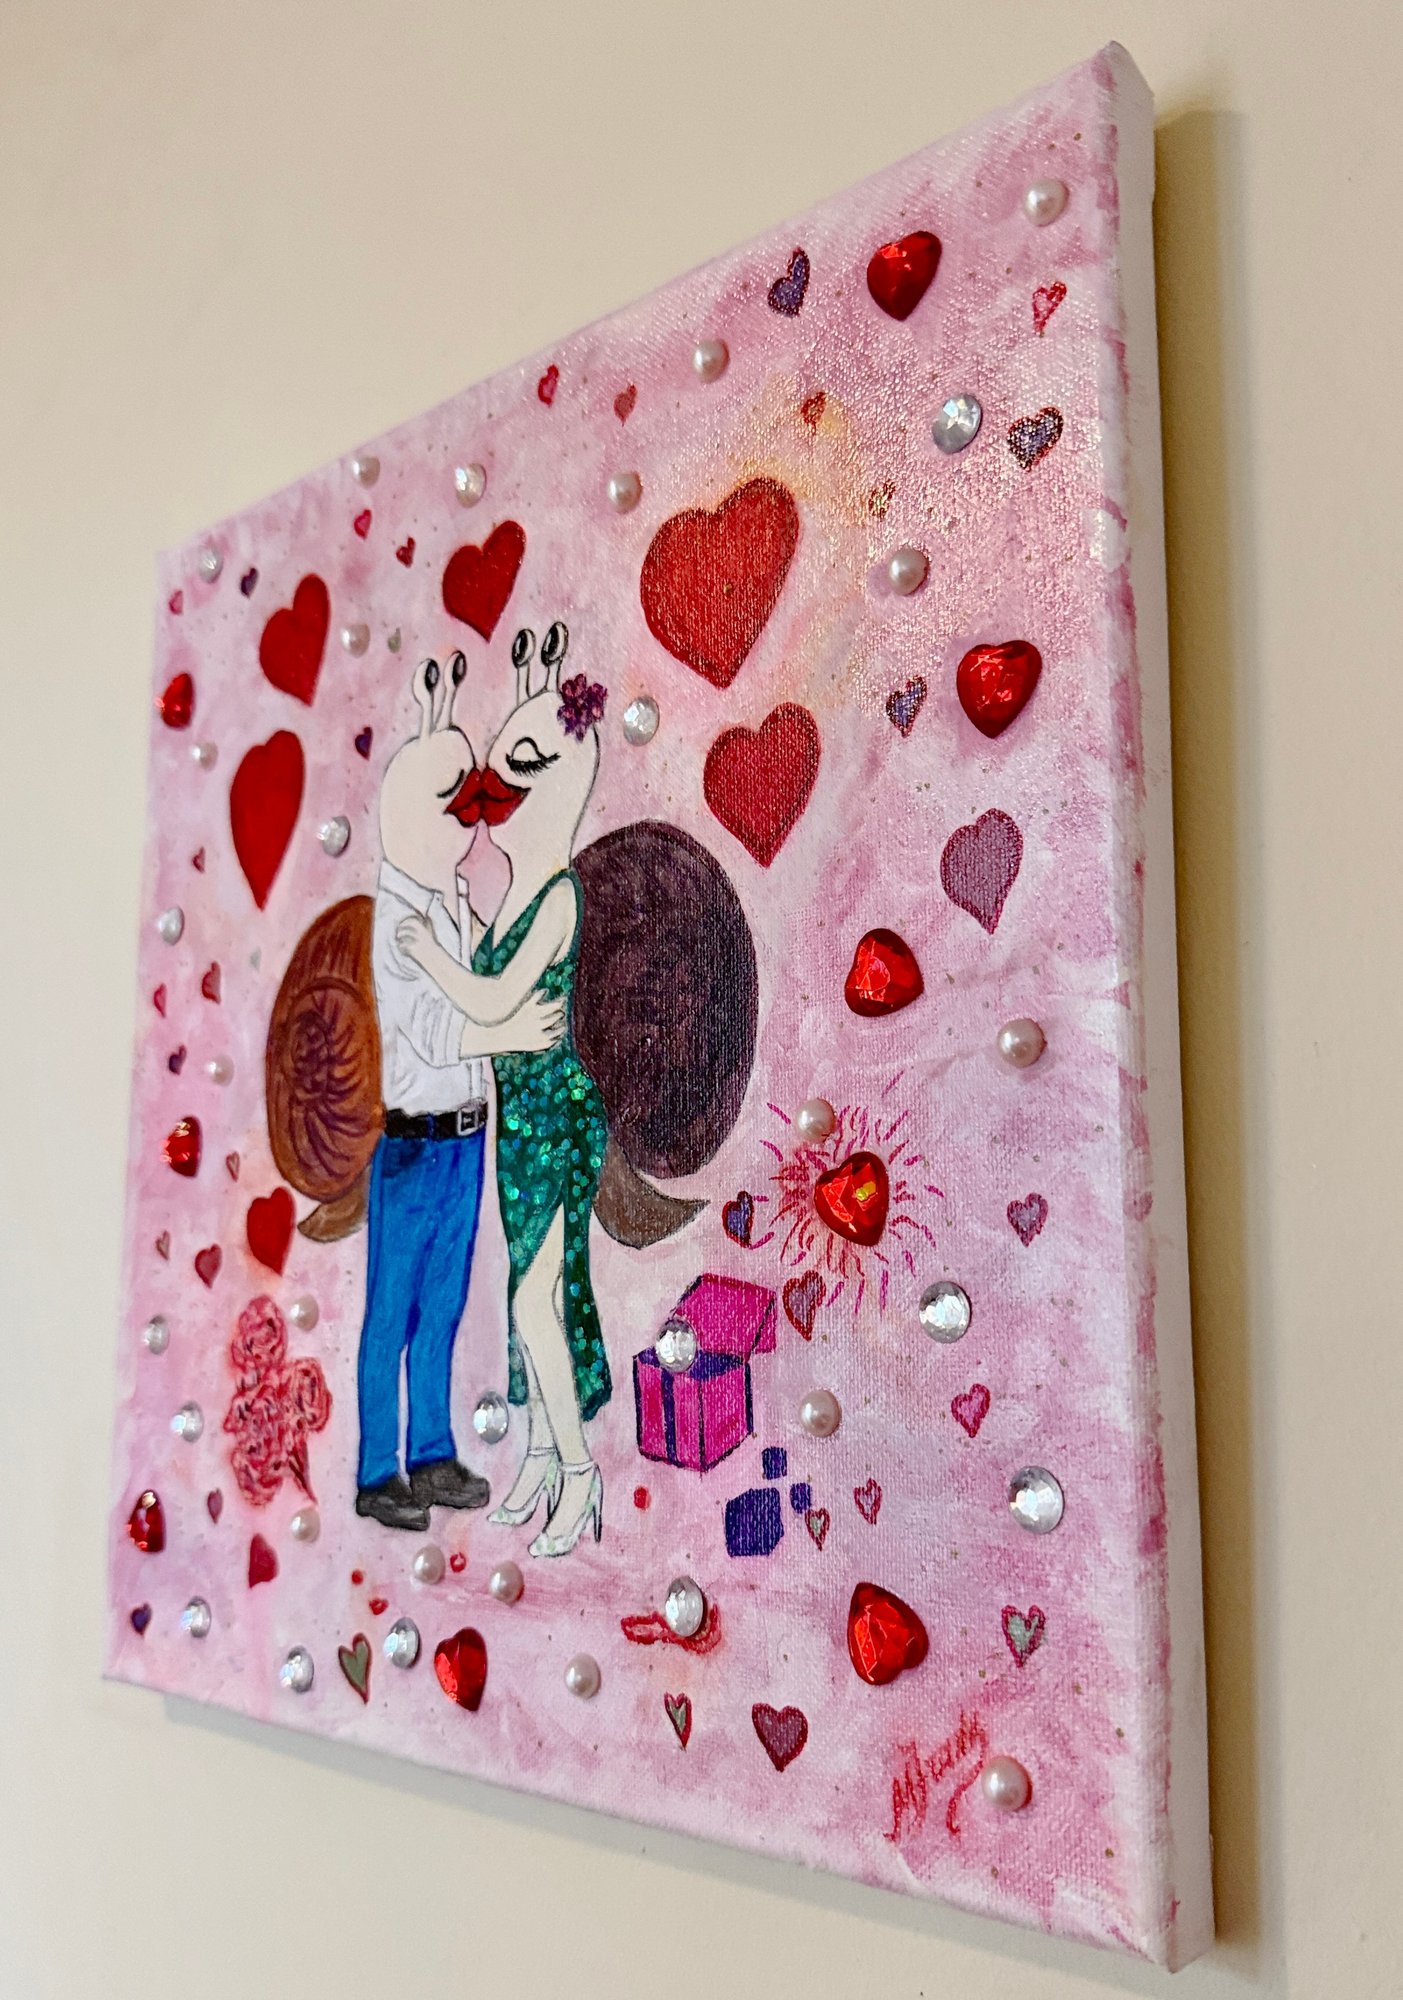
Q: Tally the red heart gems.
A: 9